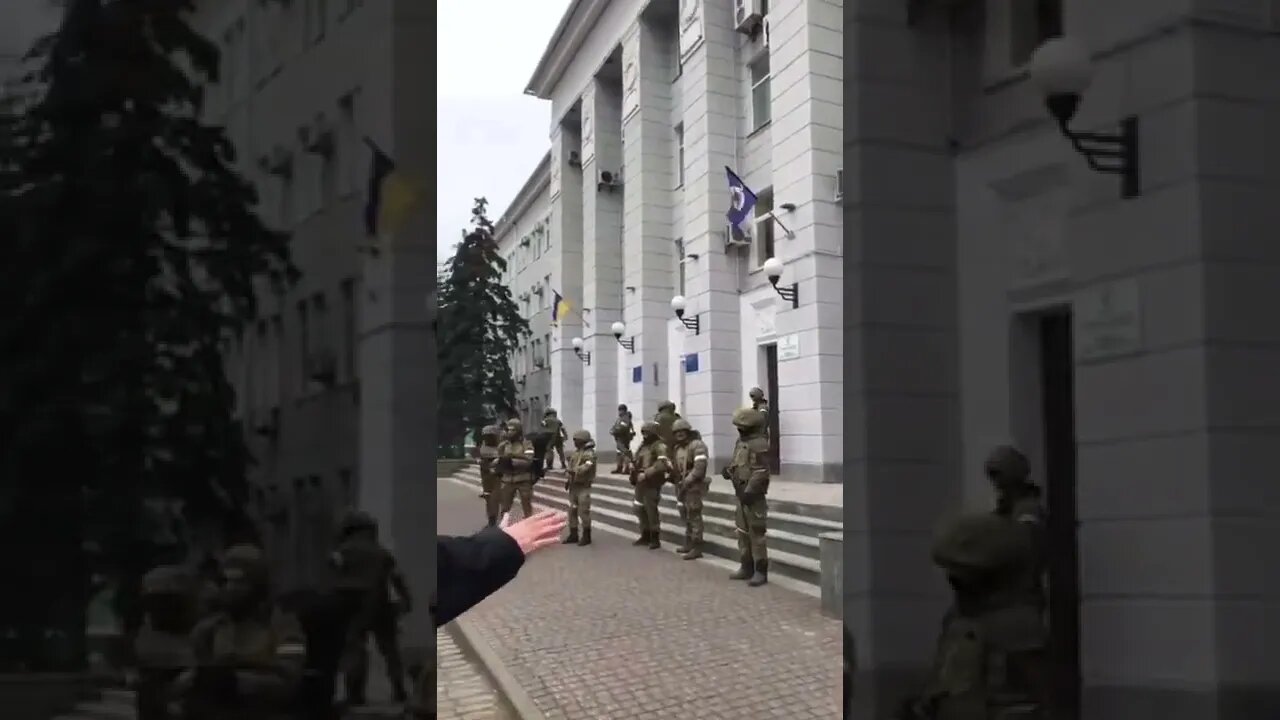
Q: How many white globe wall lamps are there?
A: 4